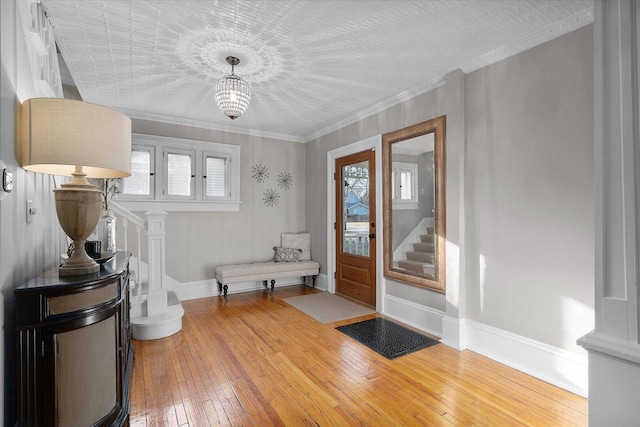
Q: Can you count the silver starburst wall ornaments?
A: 3